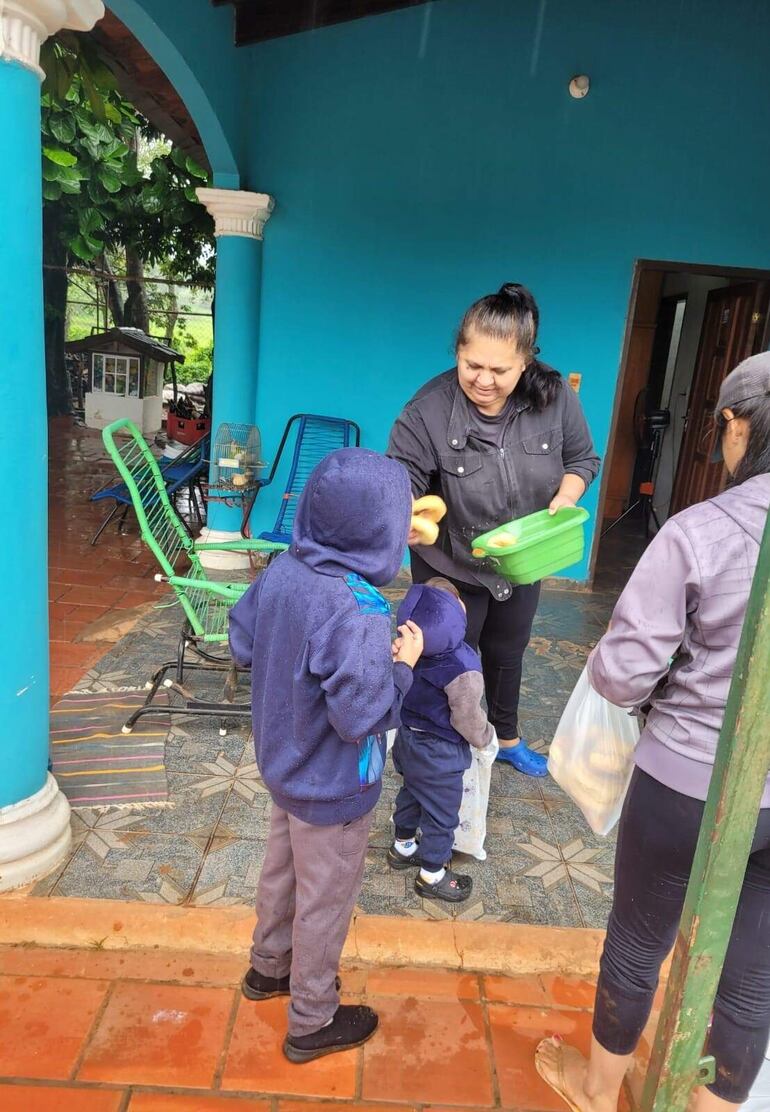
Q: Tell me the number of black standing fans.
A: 1